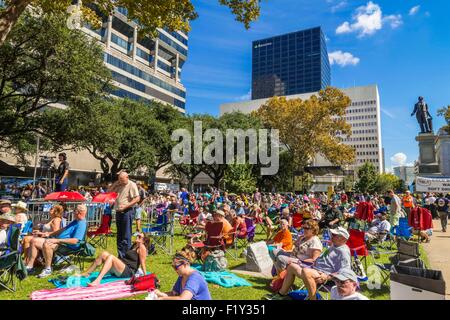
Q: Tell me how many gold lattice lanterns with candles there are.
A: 0